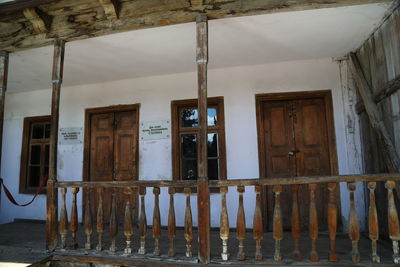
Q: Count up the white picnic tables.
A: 0